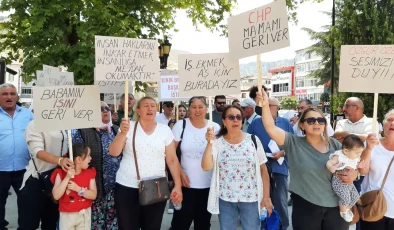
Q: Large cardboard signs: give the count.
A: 5